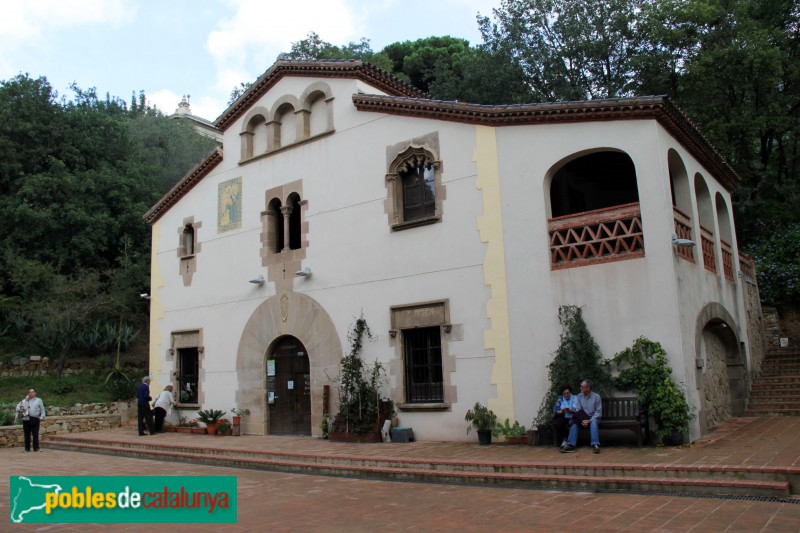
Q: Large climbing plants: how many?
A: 3